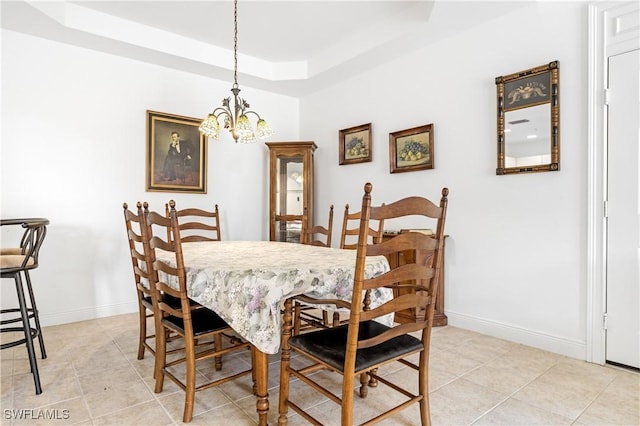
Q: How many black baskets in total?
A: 0